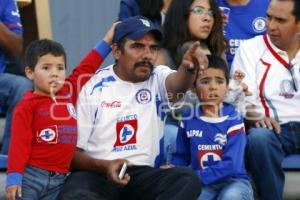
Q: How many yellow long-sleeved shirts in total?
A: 0